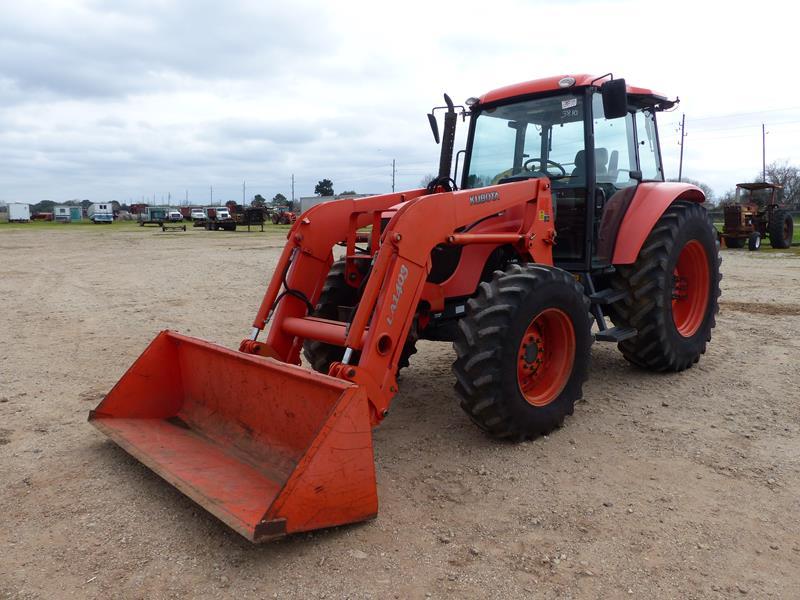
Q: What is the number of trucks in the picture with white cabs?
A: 3